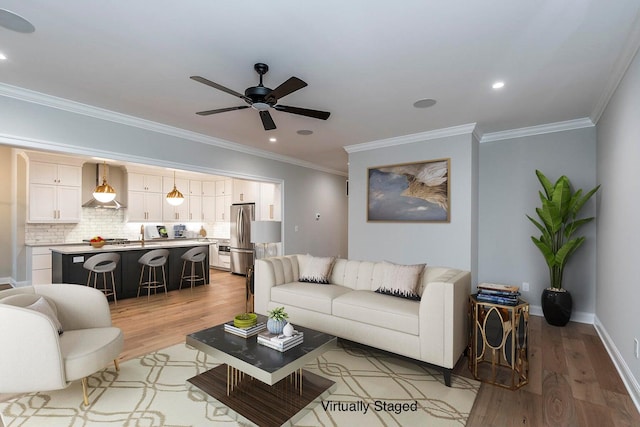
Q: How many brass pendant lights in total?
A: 2